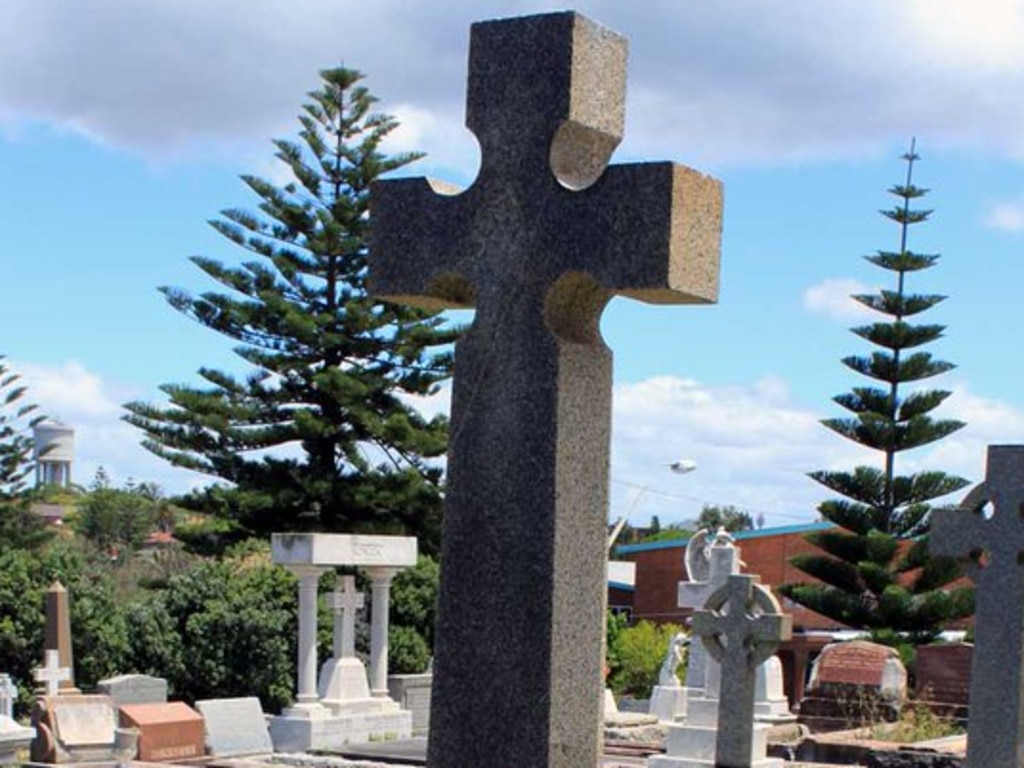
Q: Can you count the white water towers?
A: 1